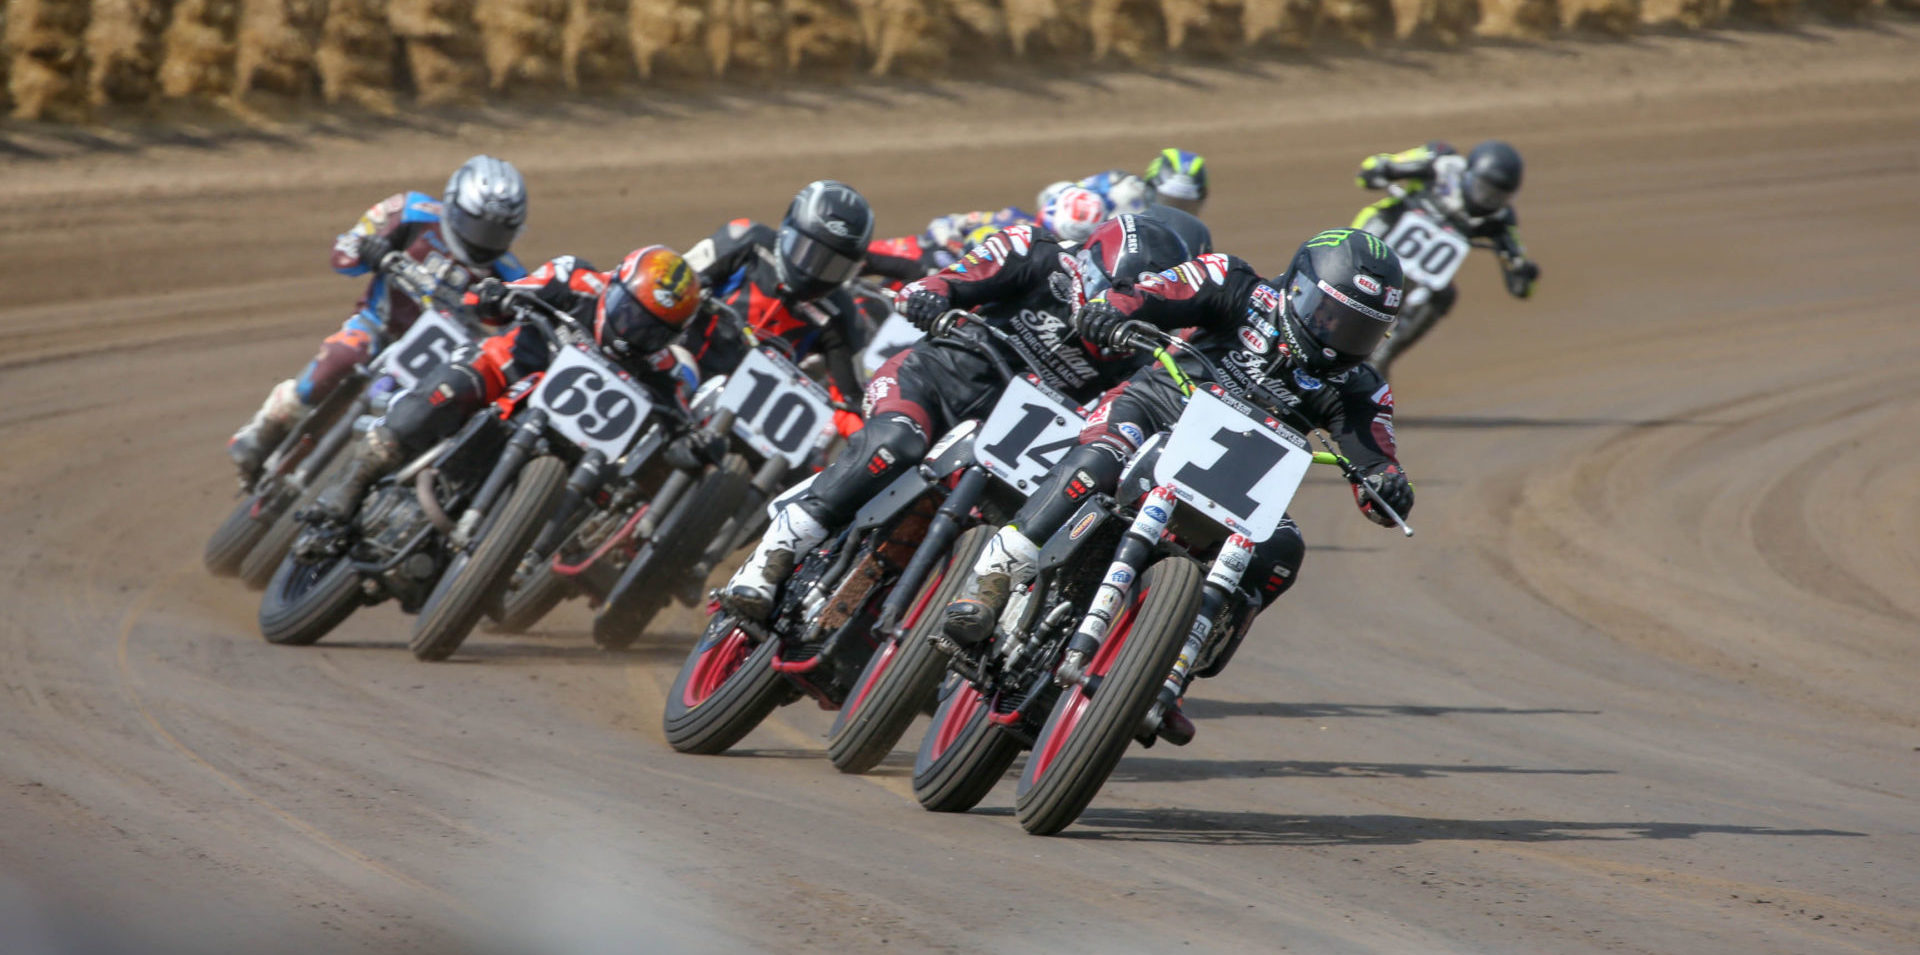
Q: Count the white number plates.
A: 7